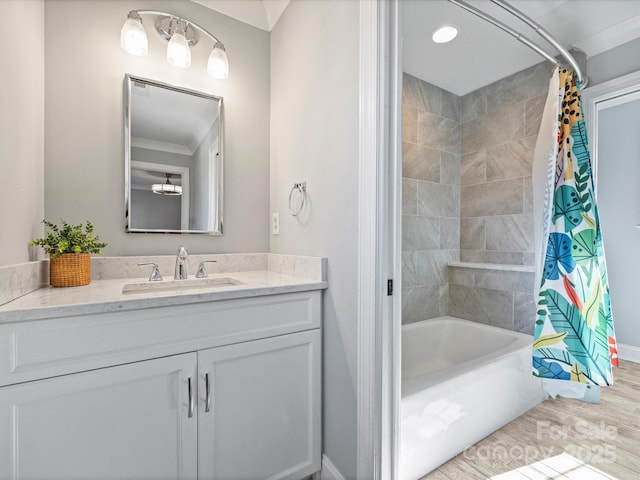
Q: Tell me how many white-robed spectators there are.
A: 0